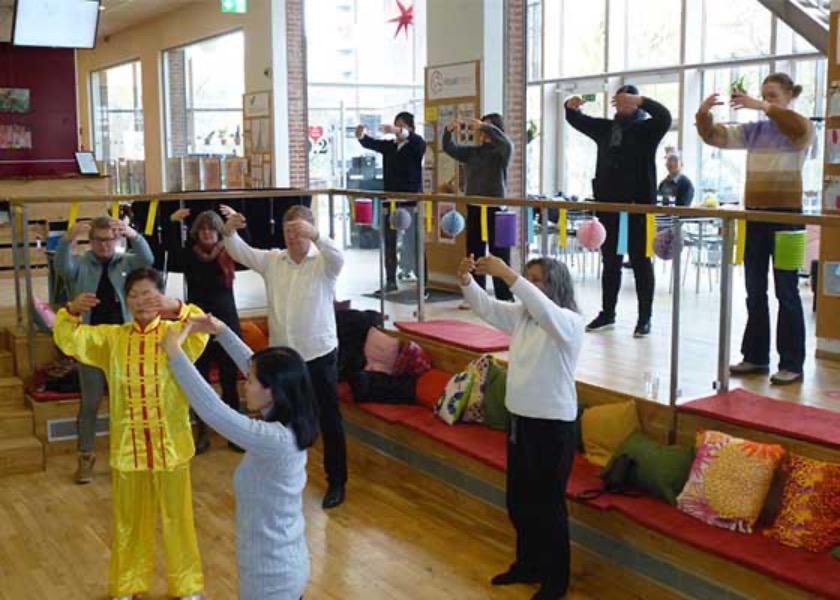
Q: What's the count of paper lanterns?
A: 7